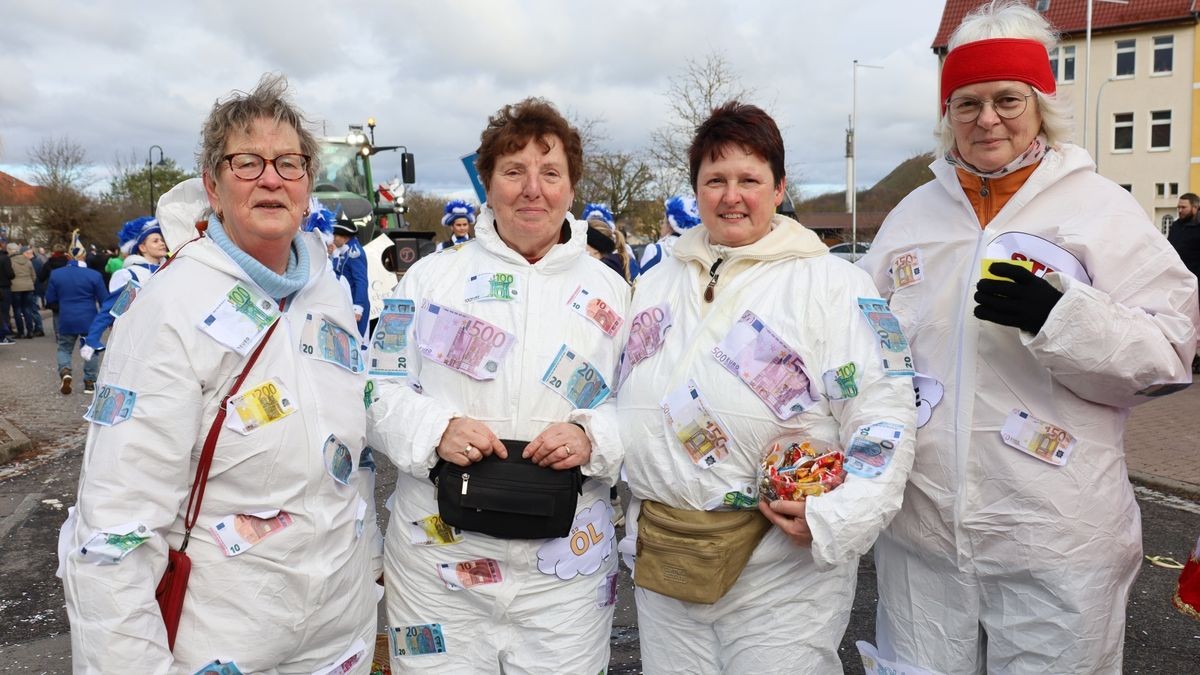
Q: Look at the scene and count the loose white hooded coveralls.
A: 4